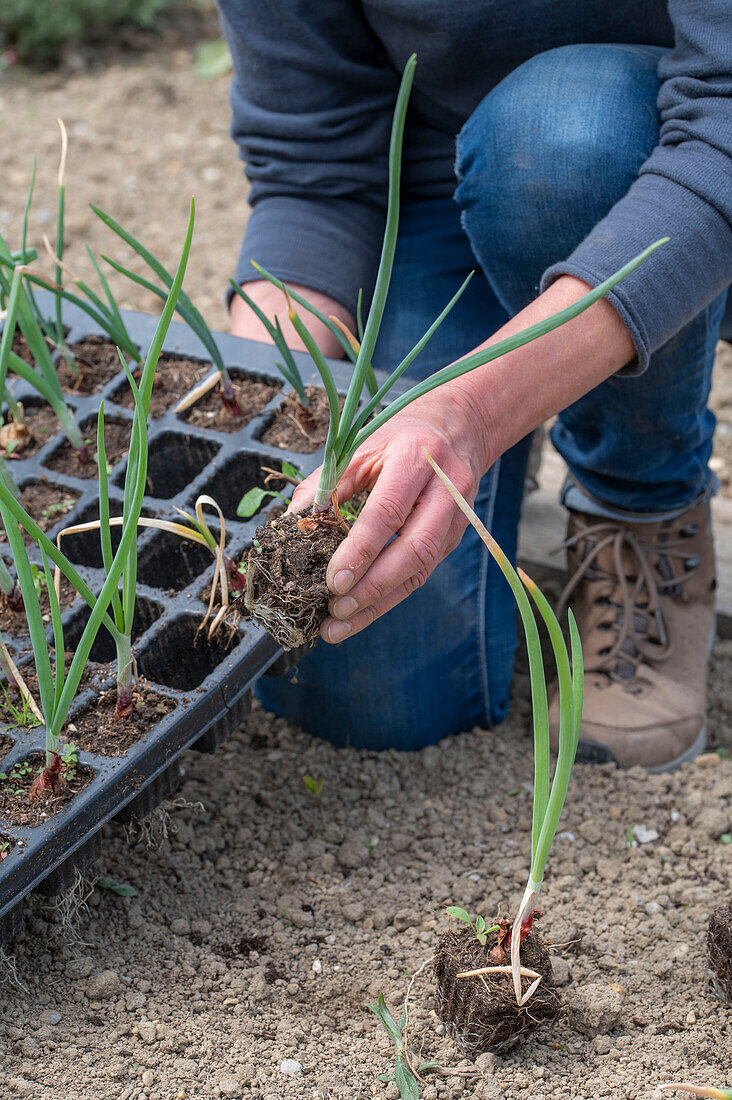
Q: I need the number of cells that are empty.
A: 6